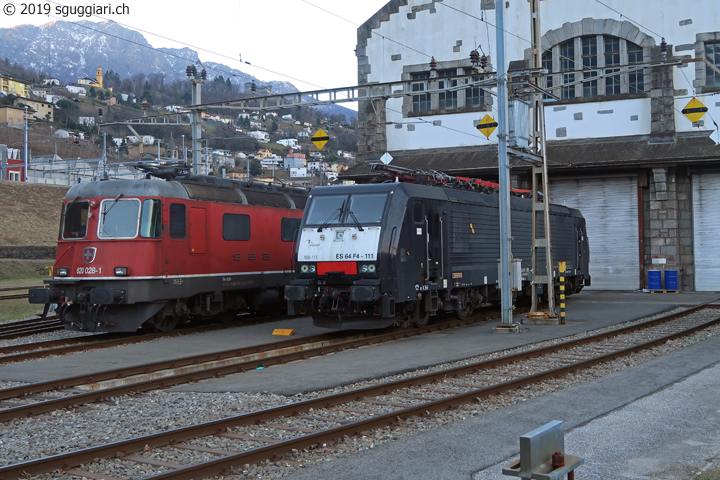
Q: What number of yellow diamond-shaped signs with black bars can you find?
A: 3